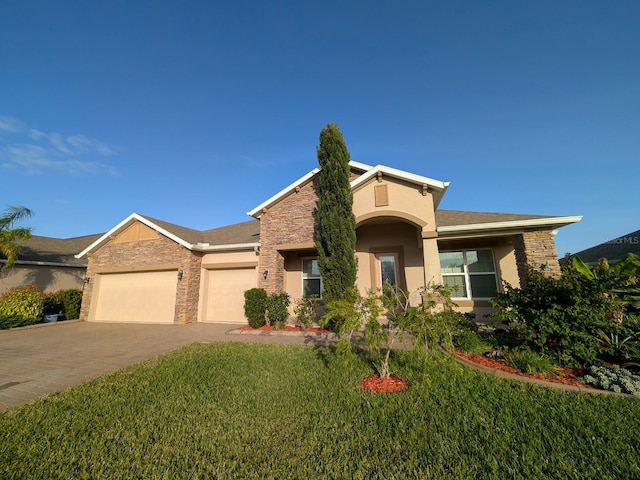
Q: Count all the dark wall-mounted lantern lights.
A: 3